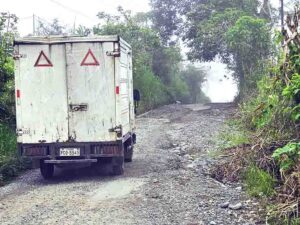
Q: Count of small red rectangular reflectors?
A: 2